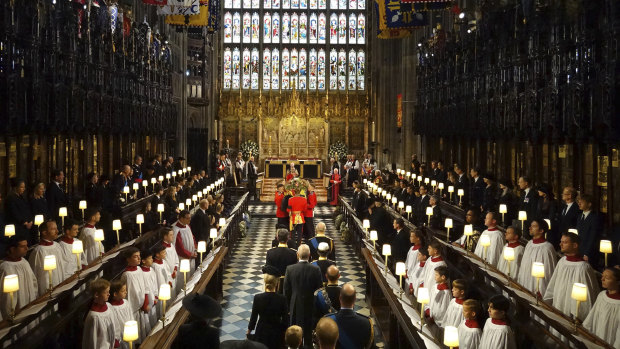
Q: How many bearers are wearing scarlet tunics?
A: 3